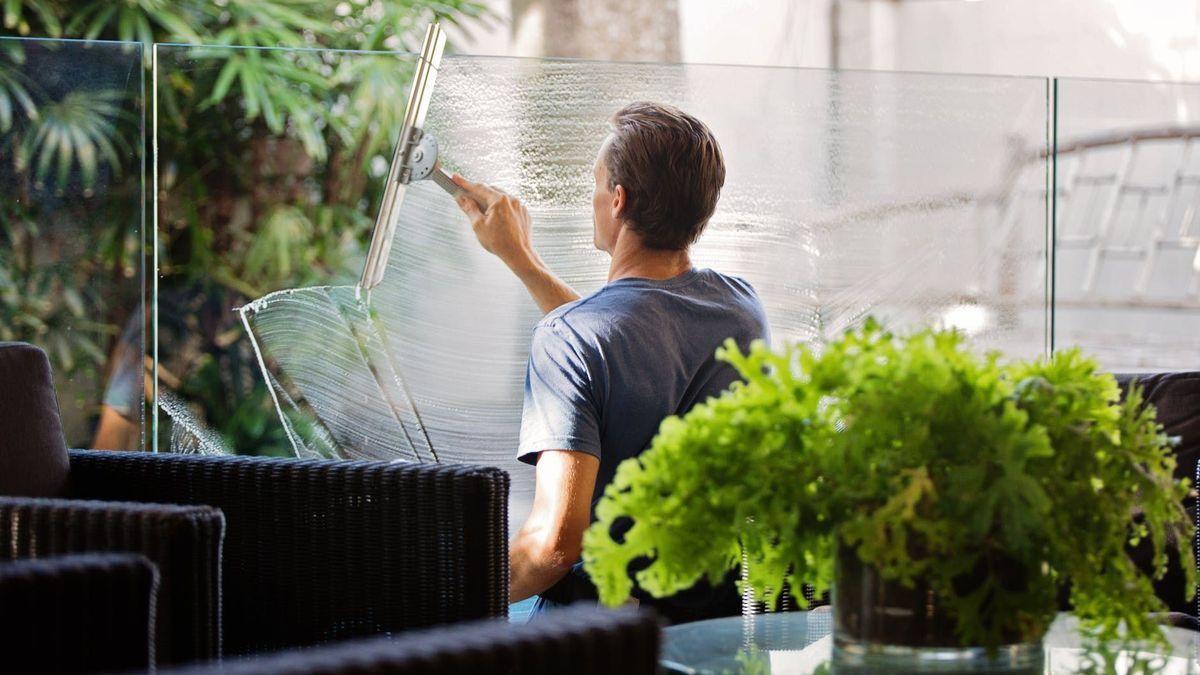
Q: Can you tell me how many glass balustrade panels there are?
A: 3